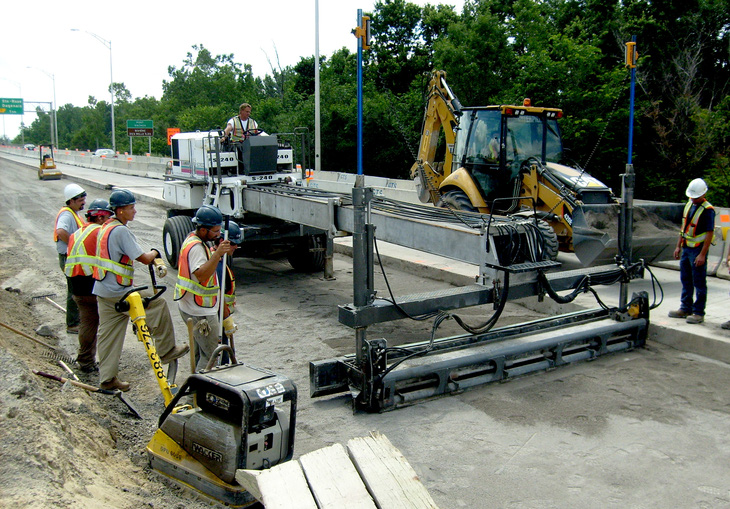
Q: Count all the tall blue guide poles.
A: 2